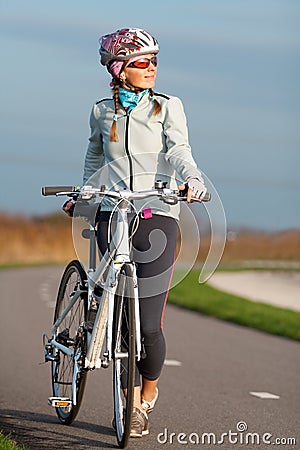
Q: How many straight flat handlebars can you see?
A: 1